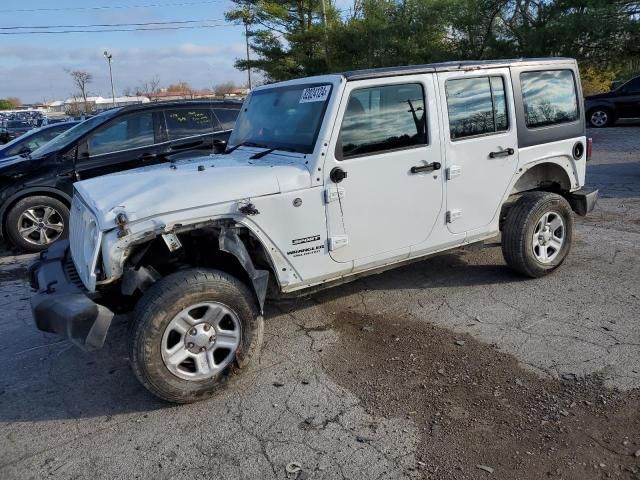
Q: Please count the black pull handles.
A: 2